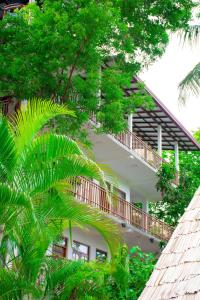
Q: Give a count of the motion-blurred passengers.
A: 0